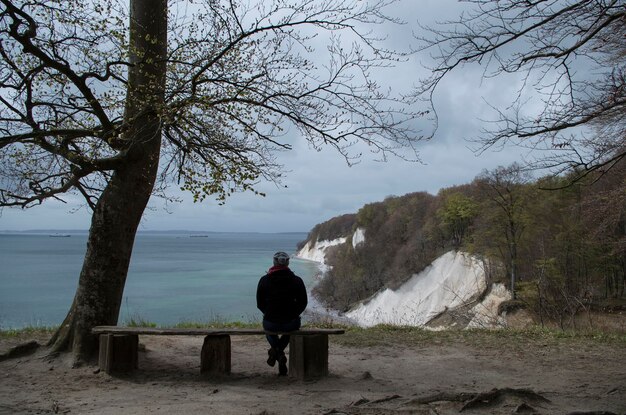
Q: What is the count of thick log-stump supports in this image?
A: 3